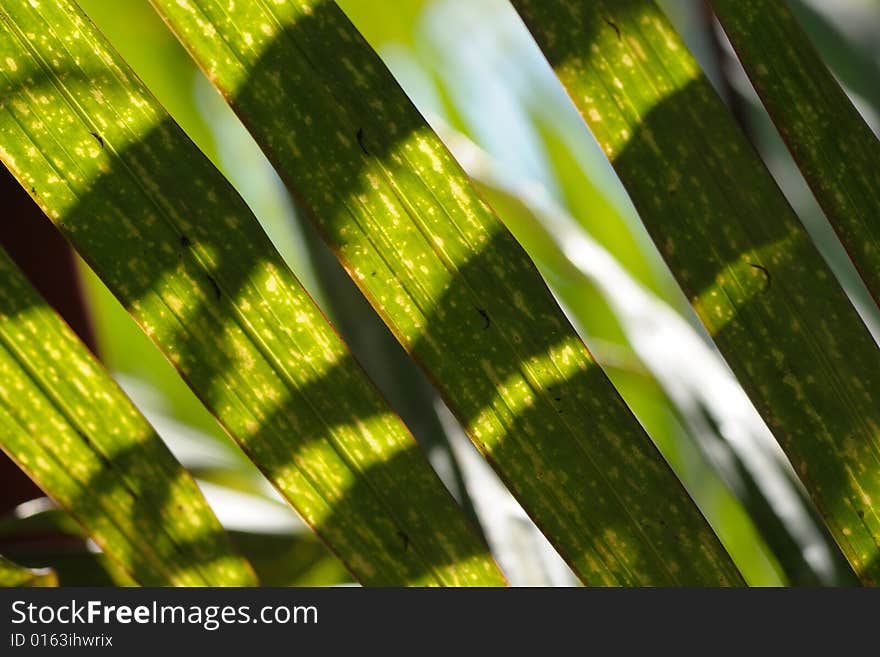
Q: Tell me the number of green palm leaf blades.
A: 5